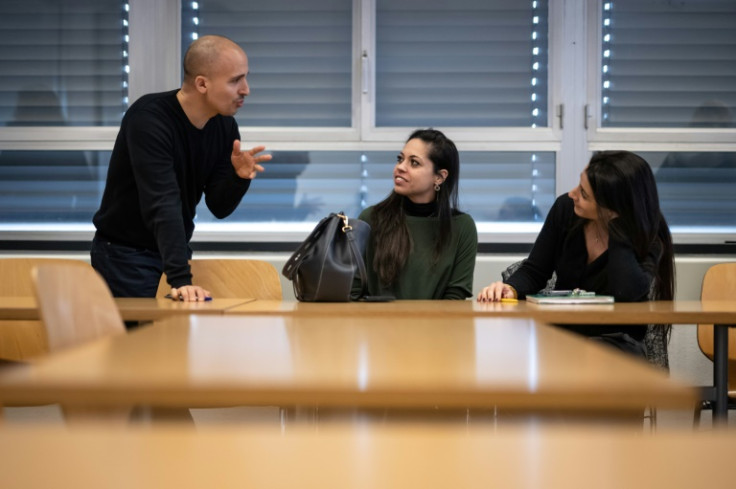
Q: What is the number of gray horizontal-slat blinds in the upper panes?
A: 4